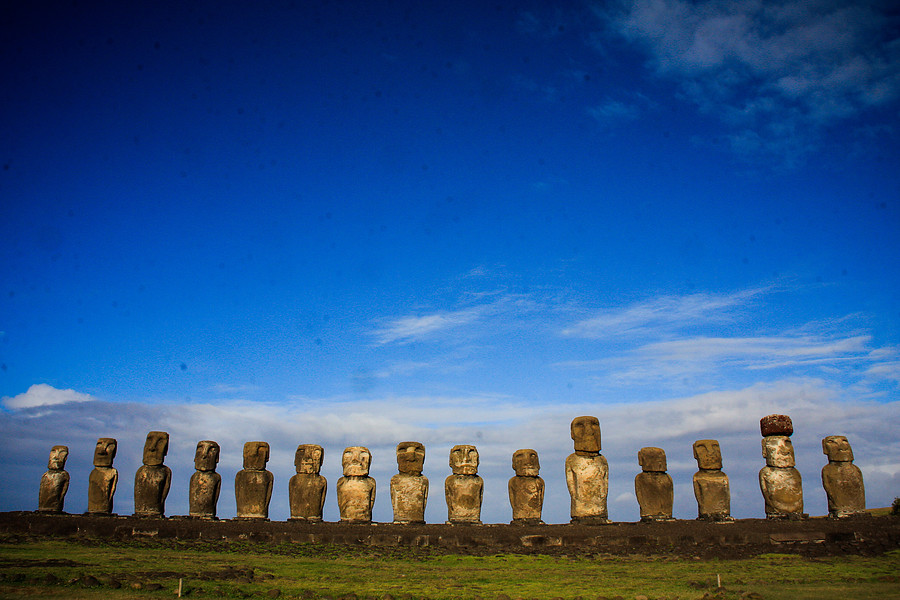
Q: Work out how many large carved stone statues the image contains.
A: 15